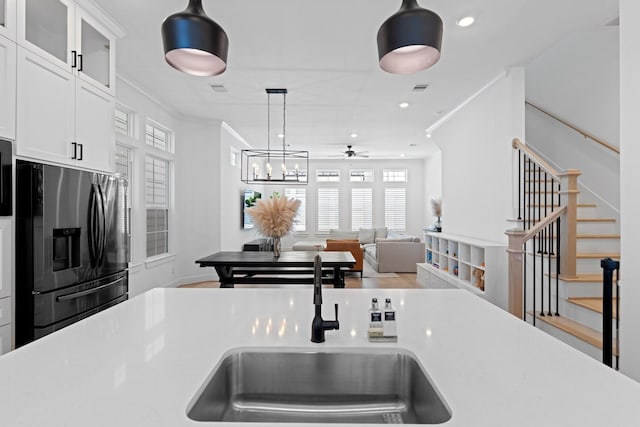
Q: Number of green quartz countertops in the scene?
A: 0